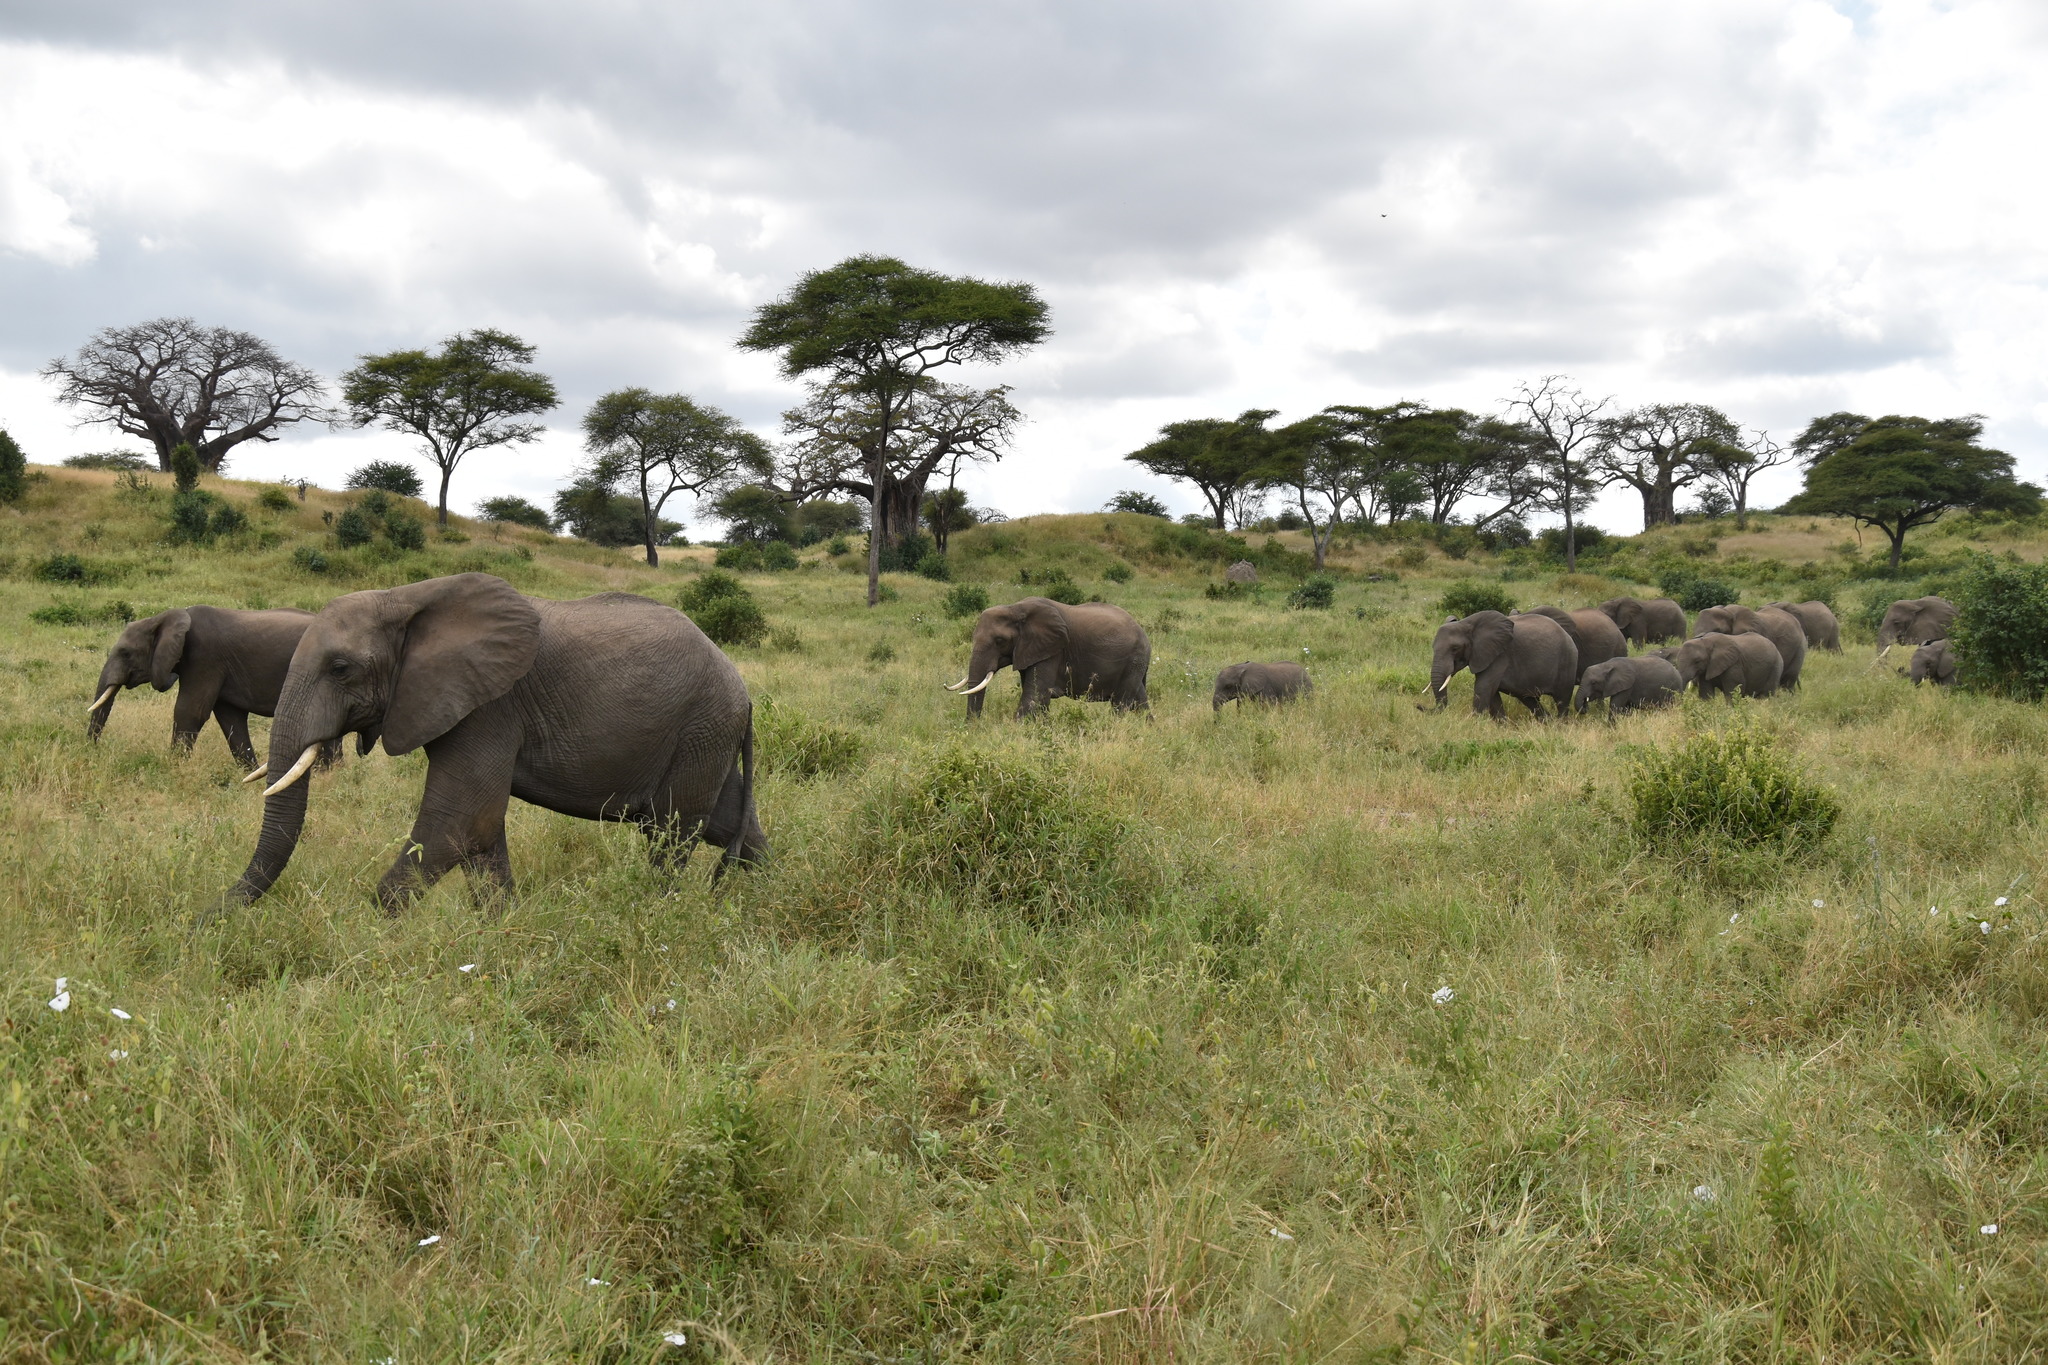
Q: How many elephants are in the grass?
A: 14